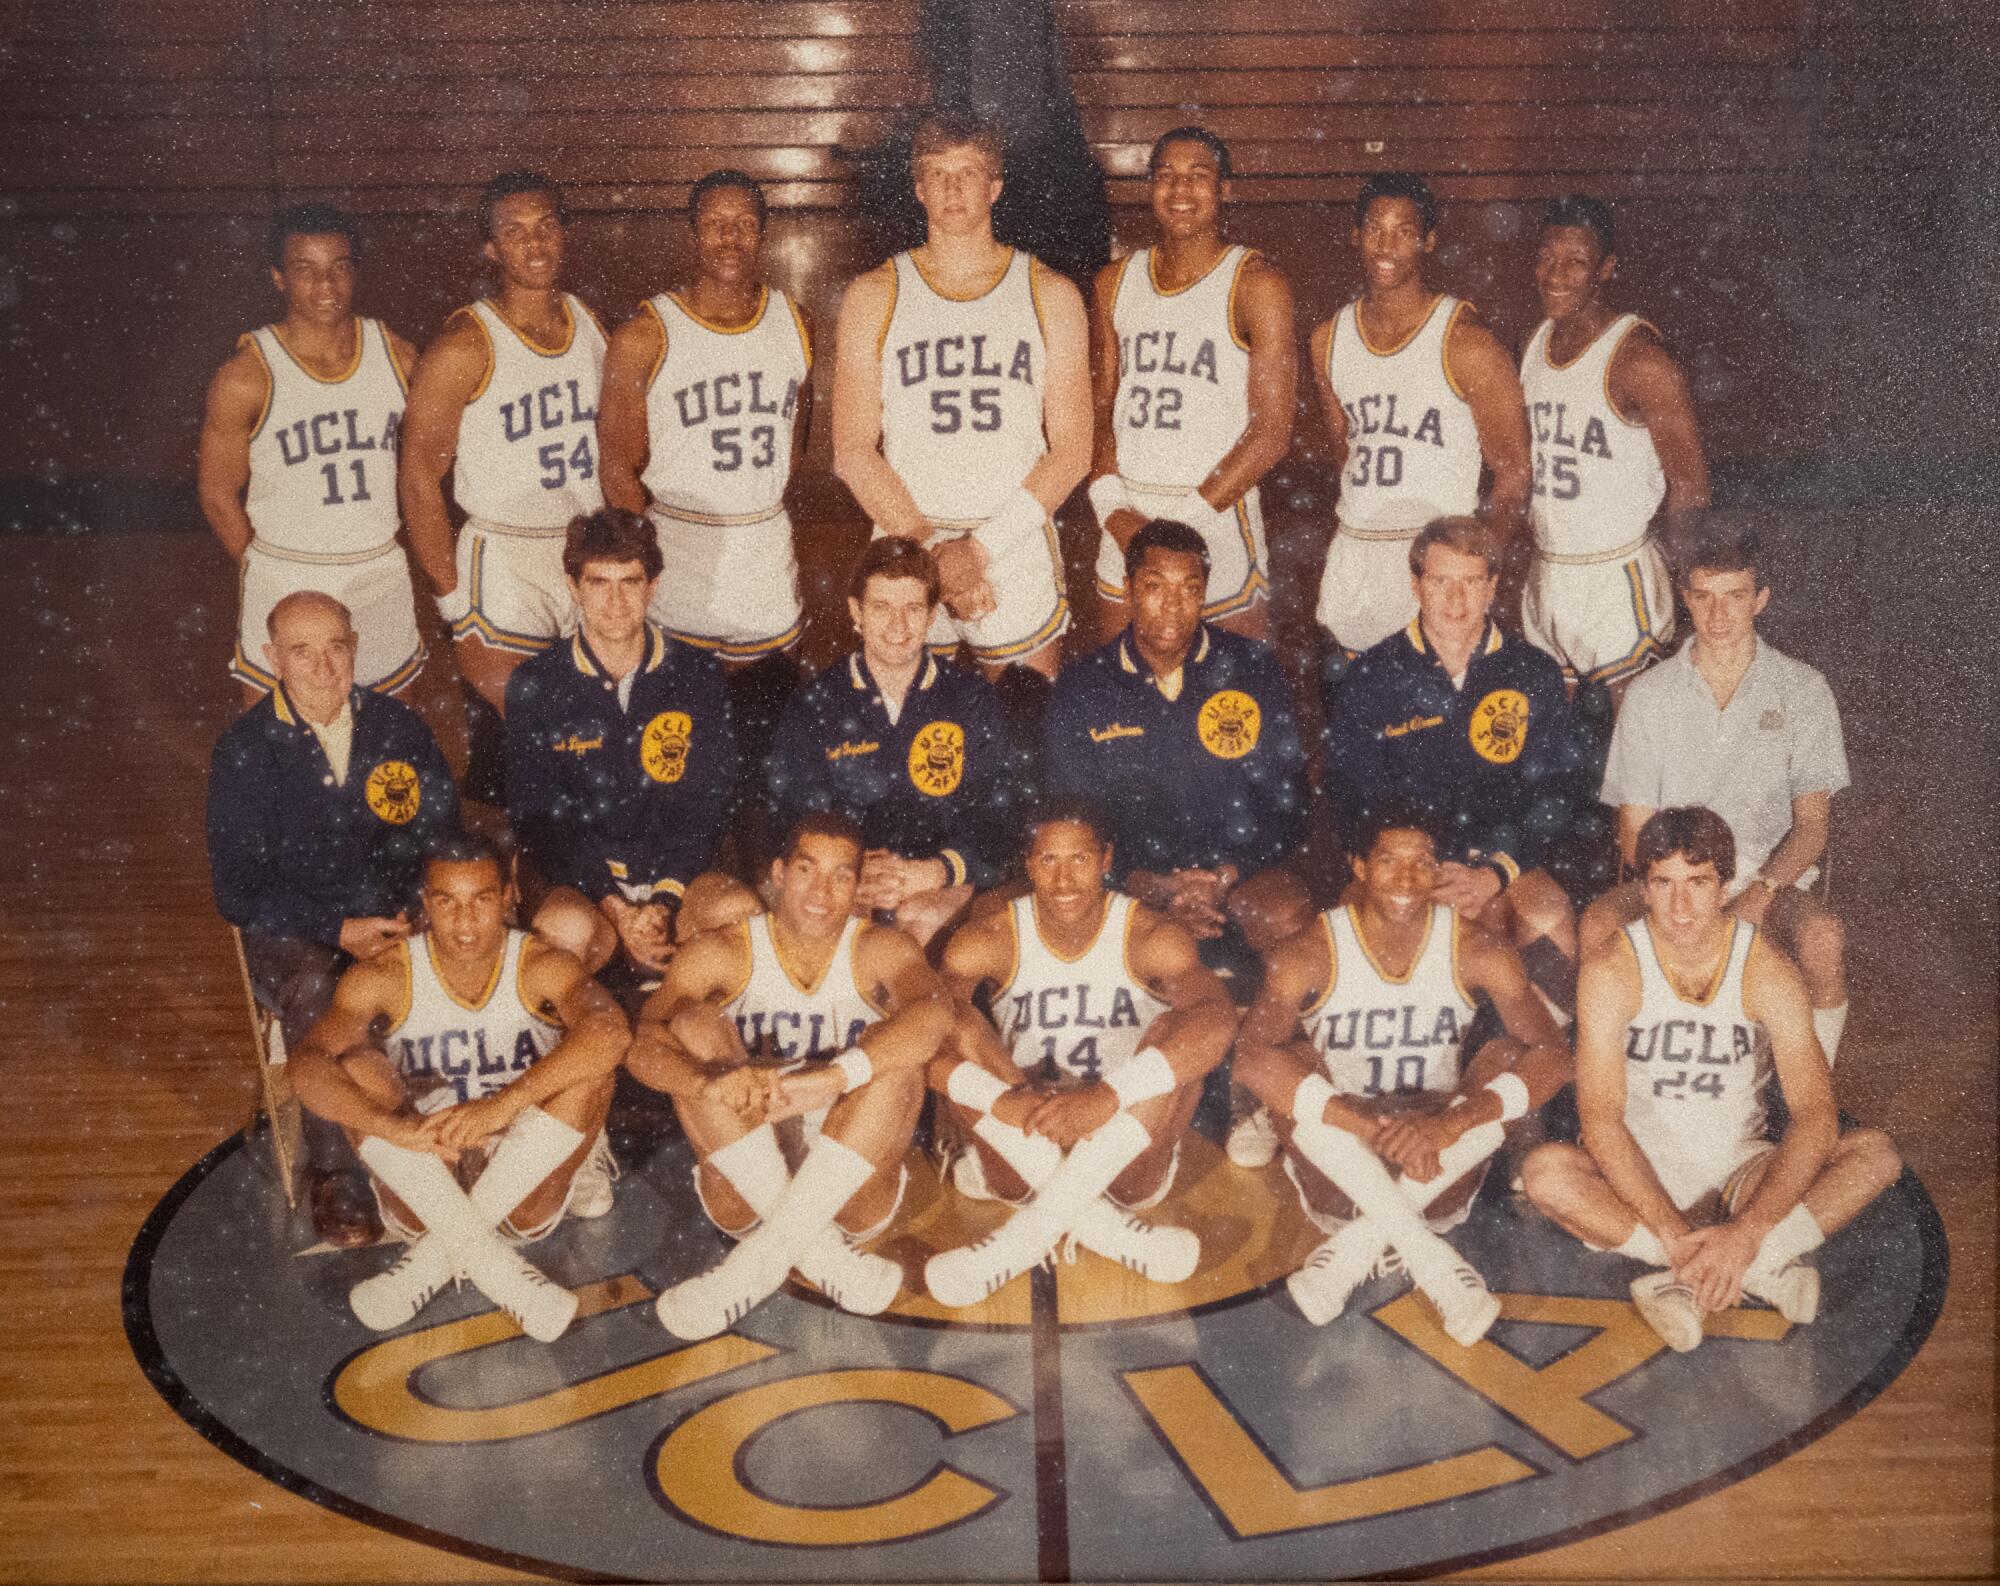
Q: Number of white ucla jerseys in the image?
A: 12